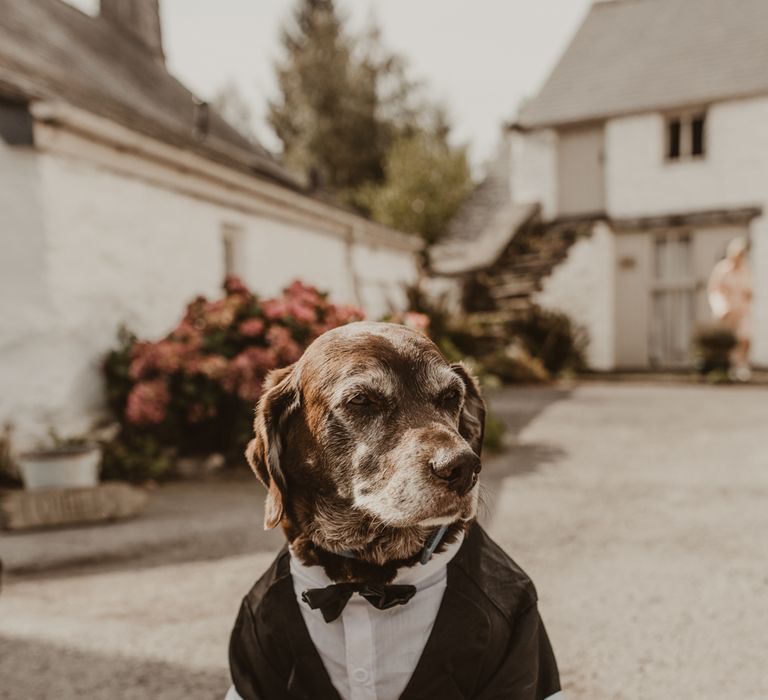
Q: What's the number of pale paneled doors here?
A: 2